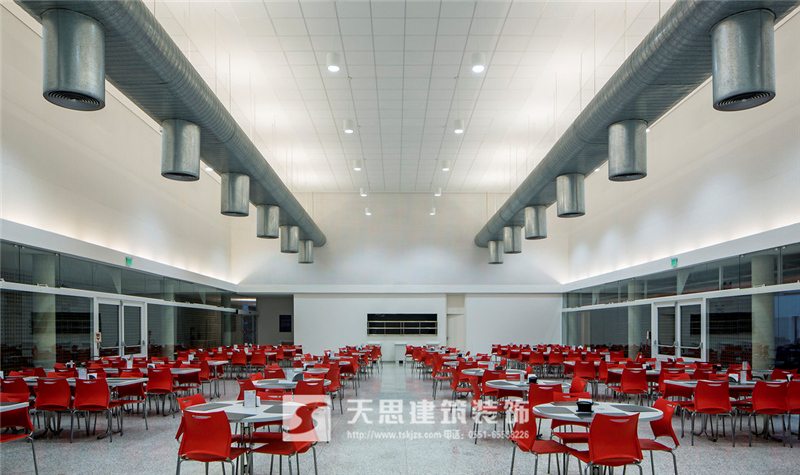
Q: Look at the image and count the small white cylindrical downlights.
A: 10